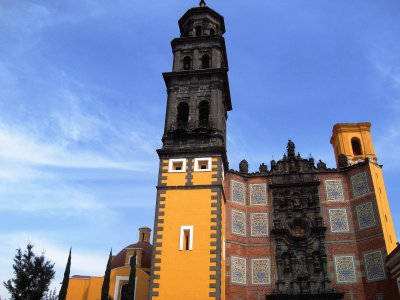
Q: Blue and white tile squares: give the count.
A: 12